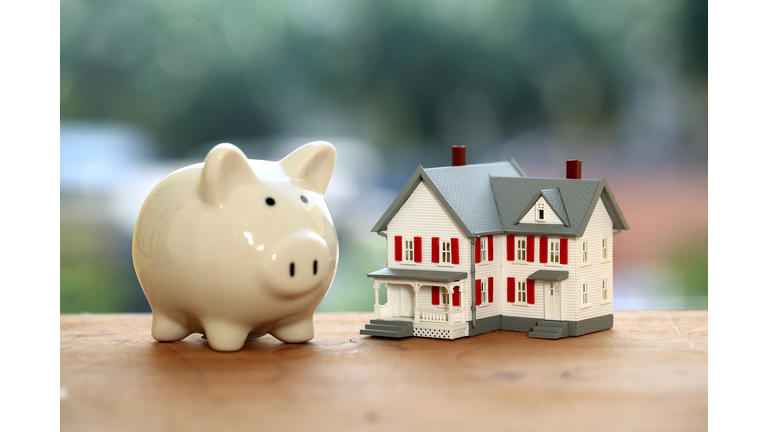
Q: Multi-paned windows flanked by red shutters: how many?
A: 8